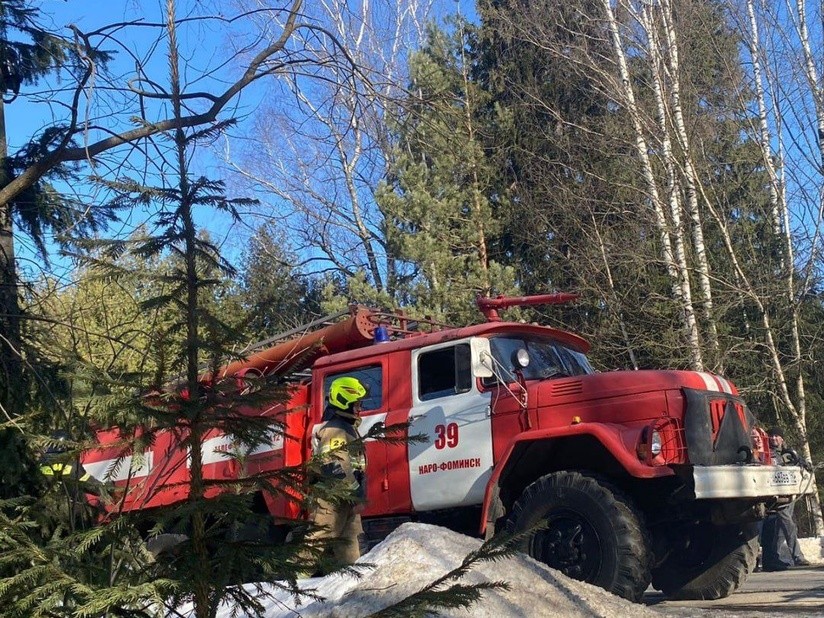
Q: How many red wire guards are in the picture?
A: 2